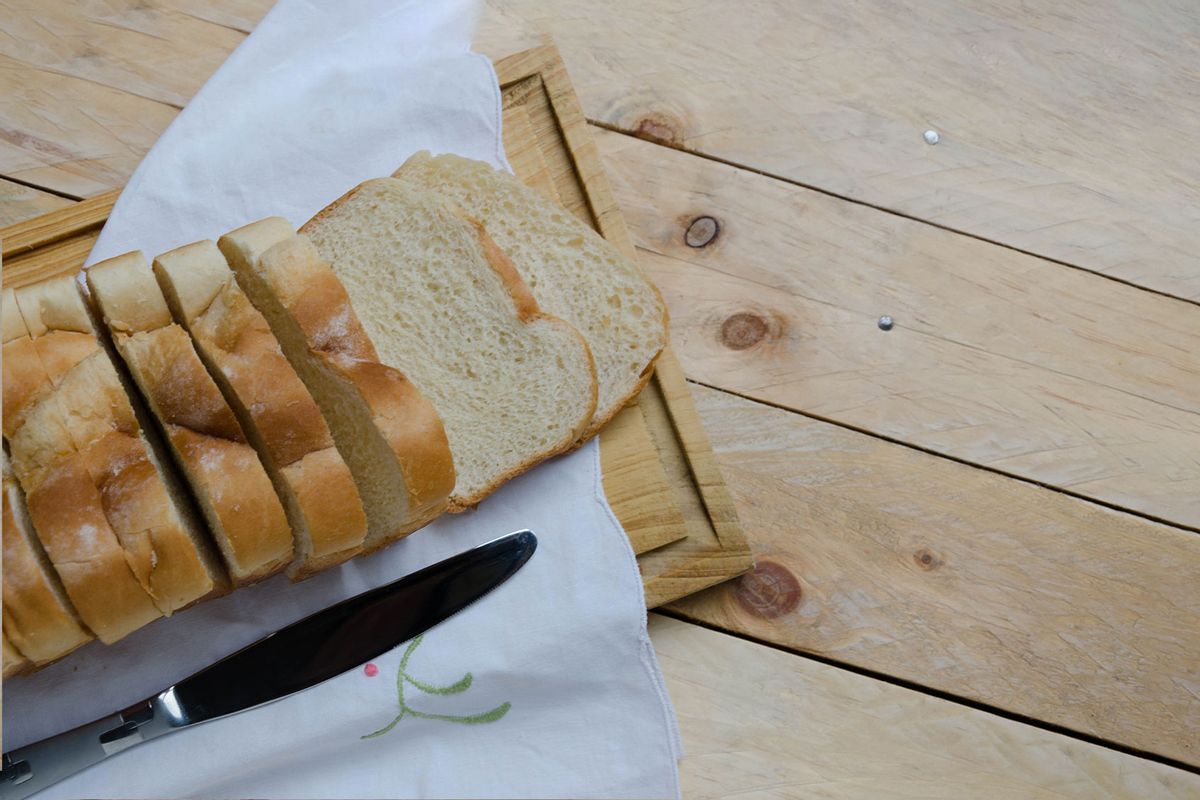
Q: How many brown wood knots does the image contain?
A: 5